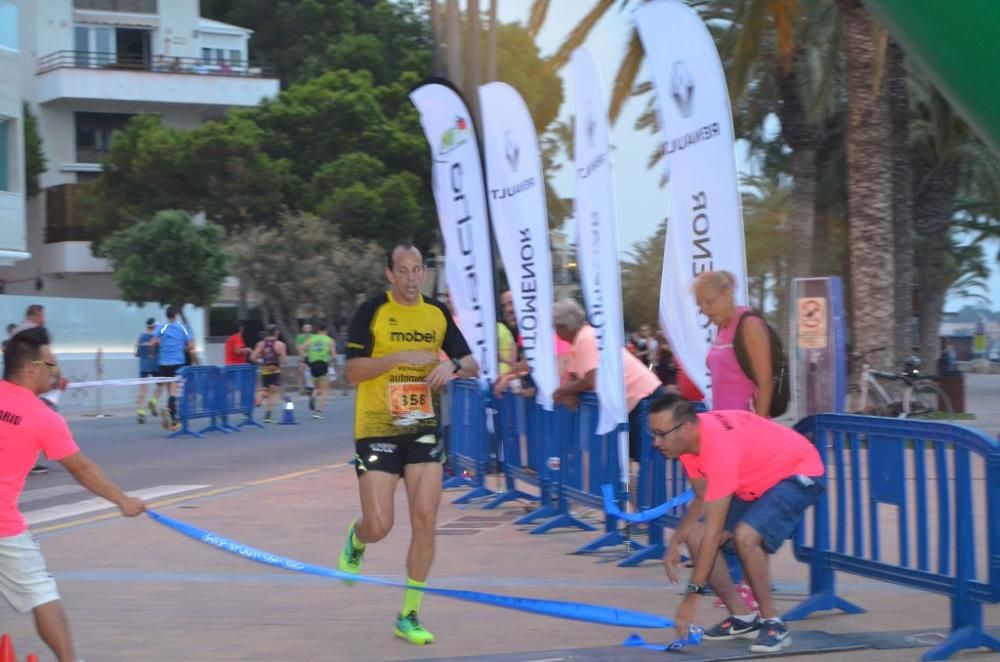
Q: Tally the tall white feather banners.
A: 4